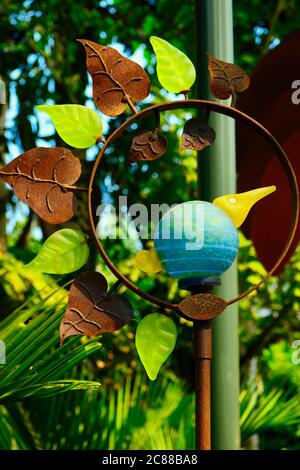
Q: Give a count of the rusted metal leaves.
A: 6